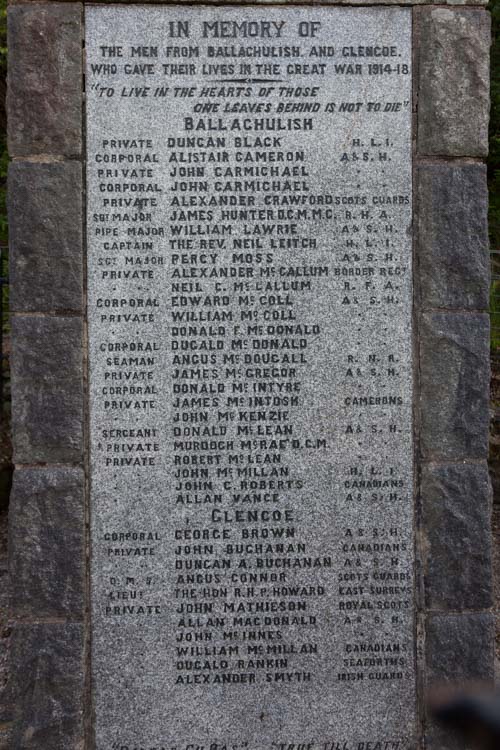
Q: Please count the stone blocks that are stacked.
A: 10